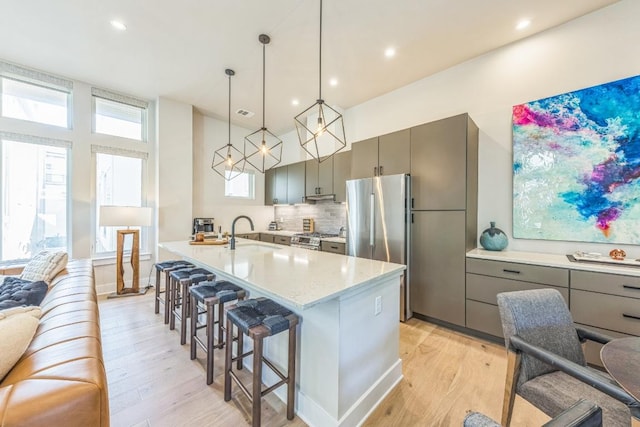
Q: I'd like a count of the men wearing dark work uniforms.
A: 0